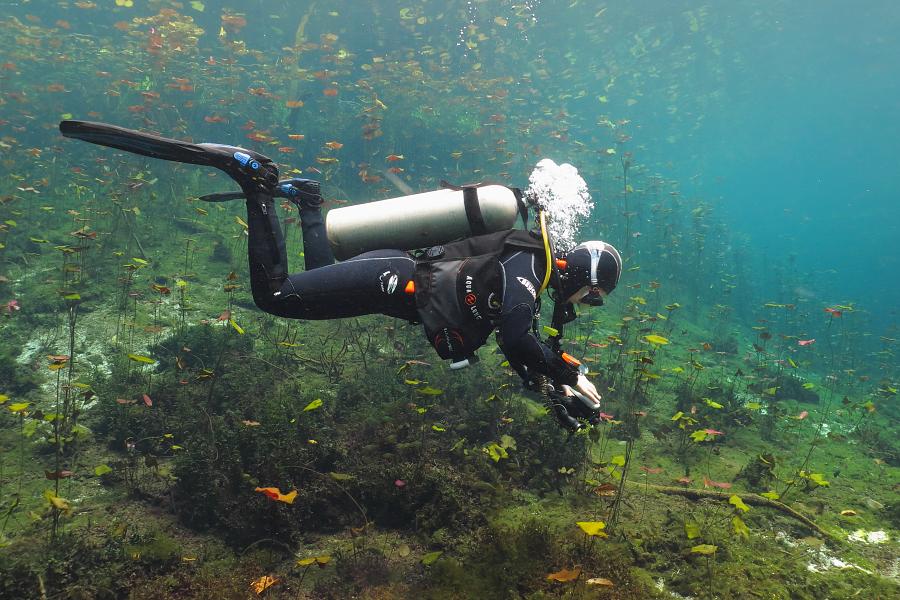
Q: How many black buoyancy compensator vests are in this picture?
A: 1